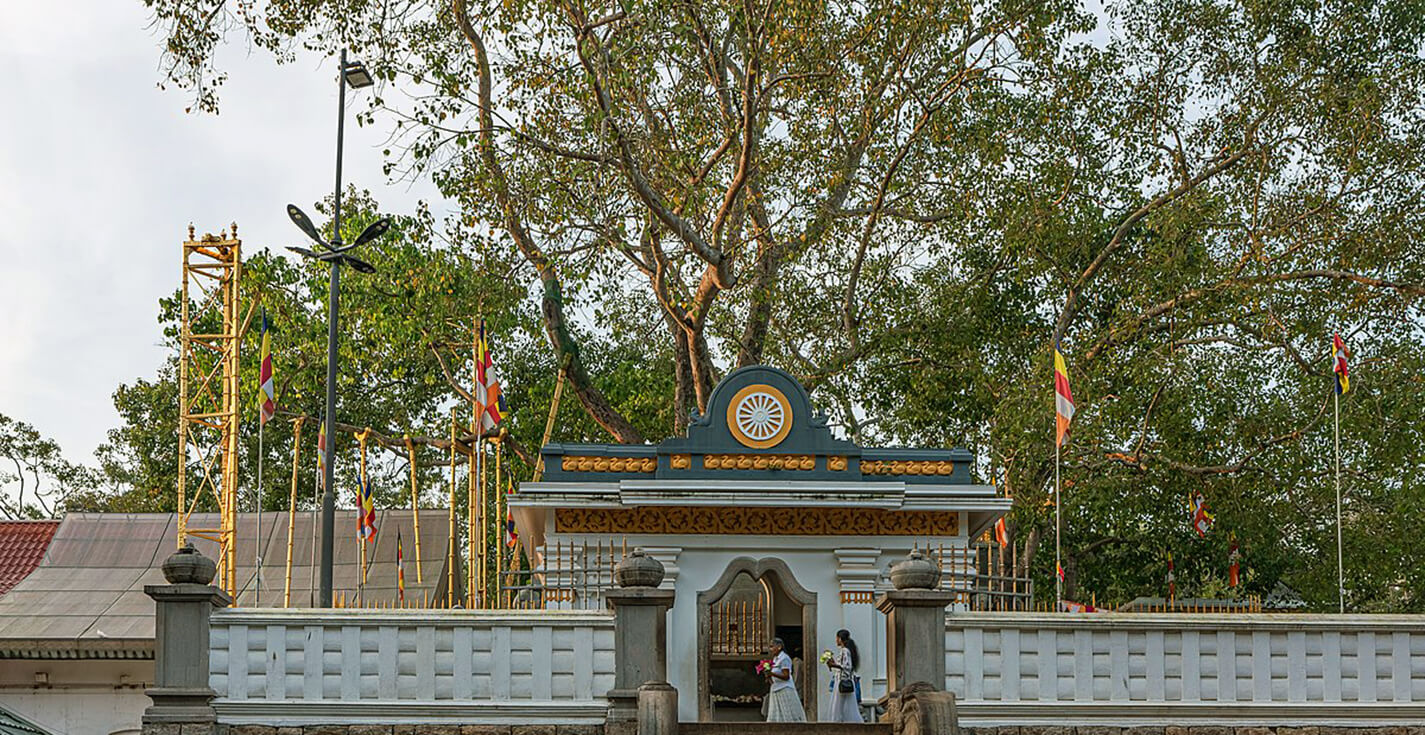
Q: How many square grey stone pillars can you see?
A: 3